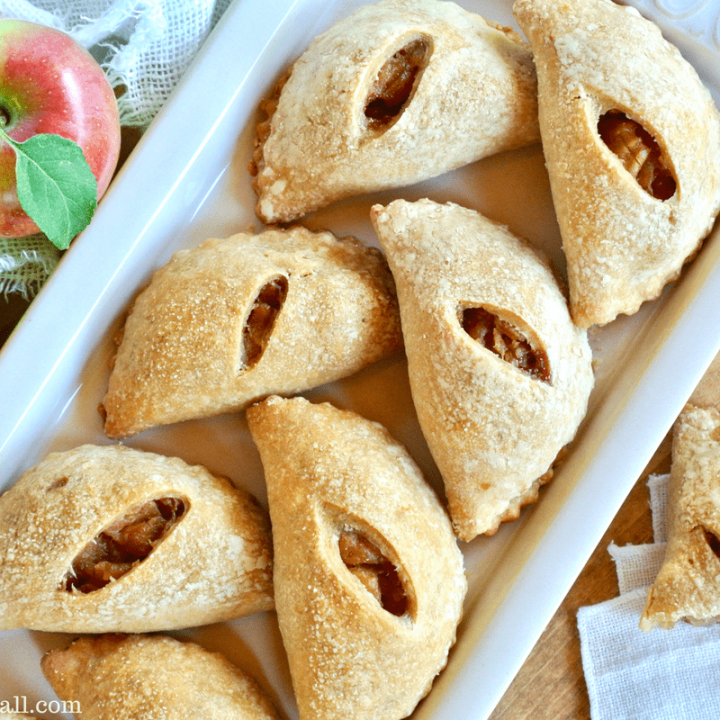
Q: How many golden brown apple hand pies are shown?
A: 8